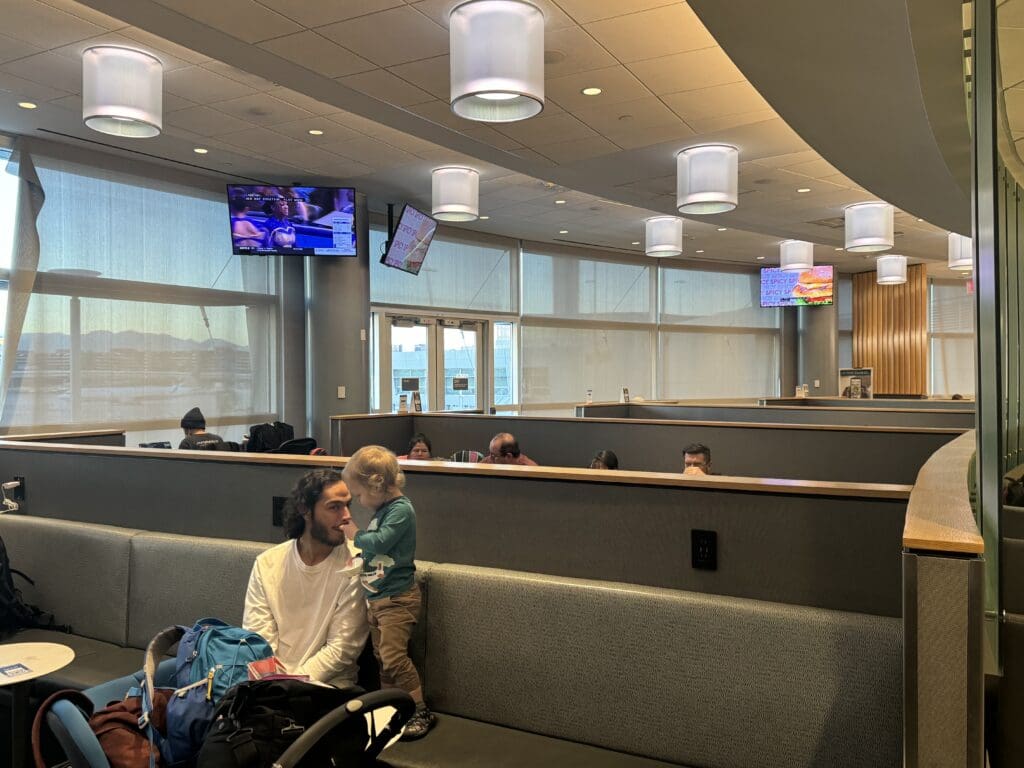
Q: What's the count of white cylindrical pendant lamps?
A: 9